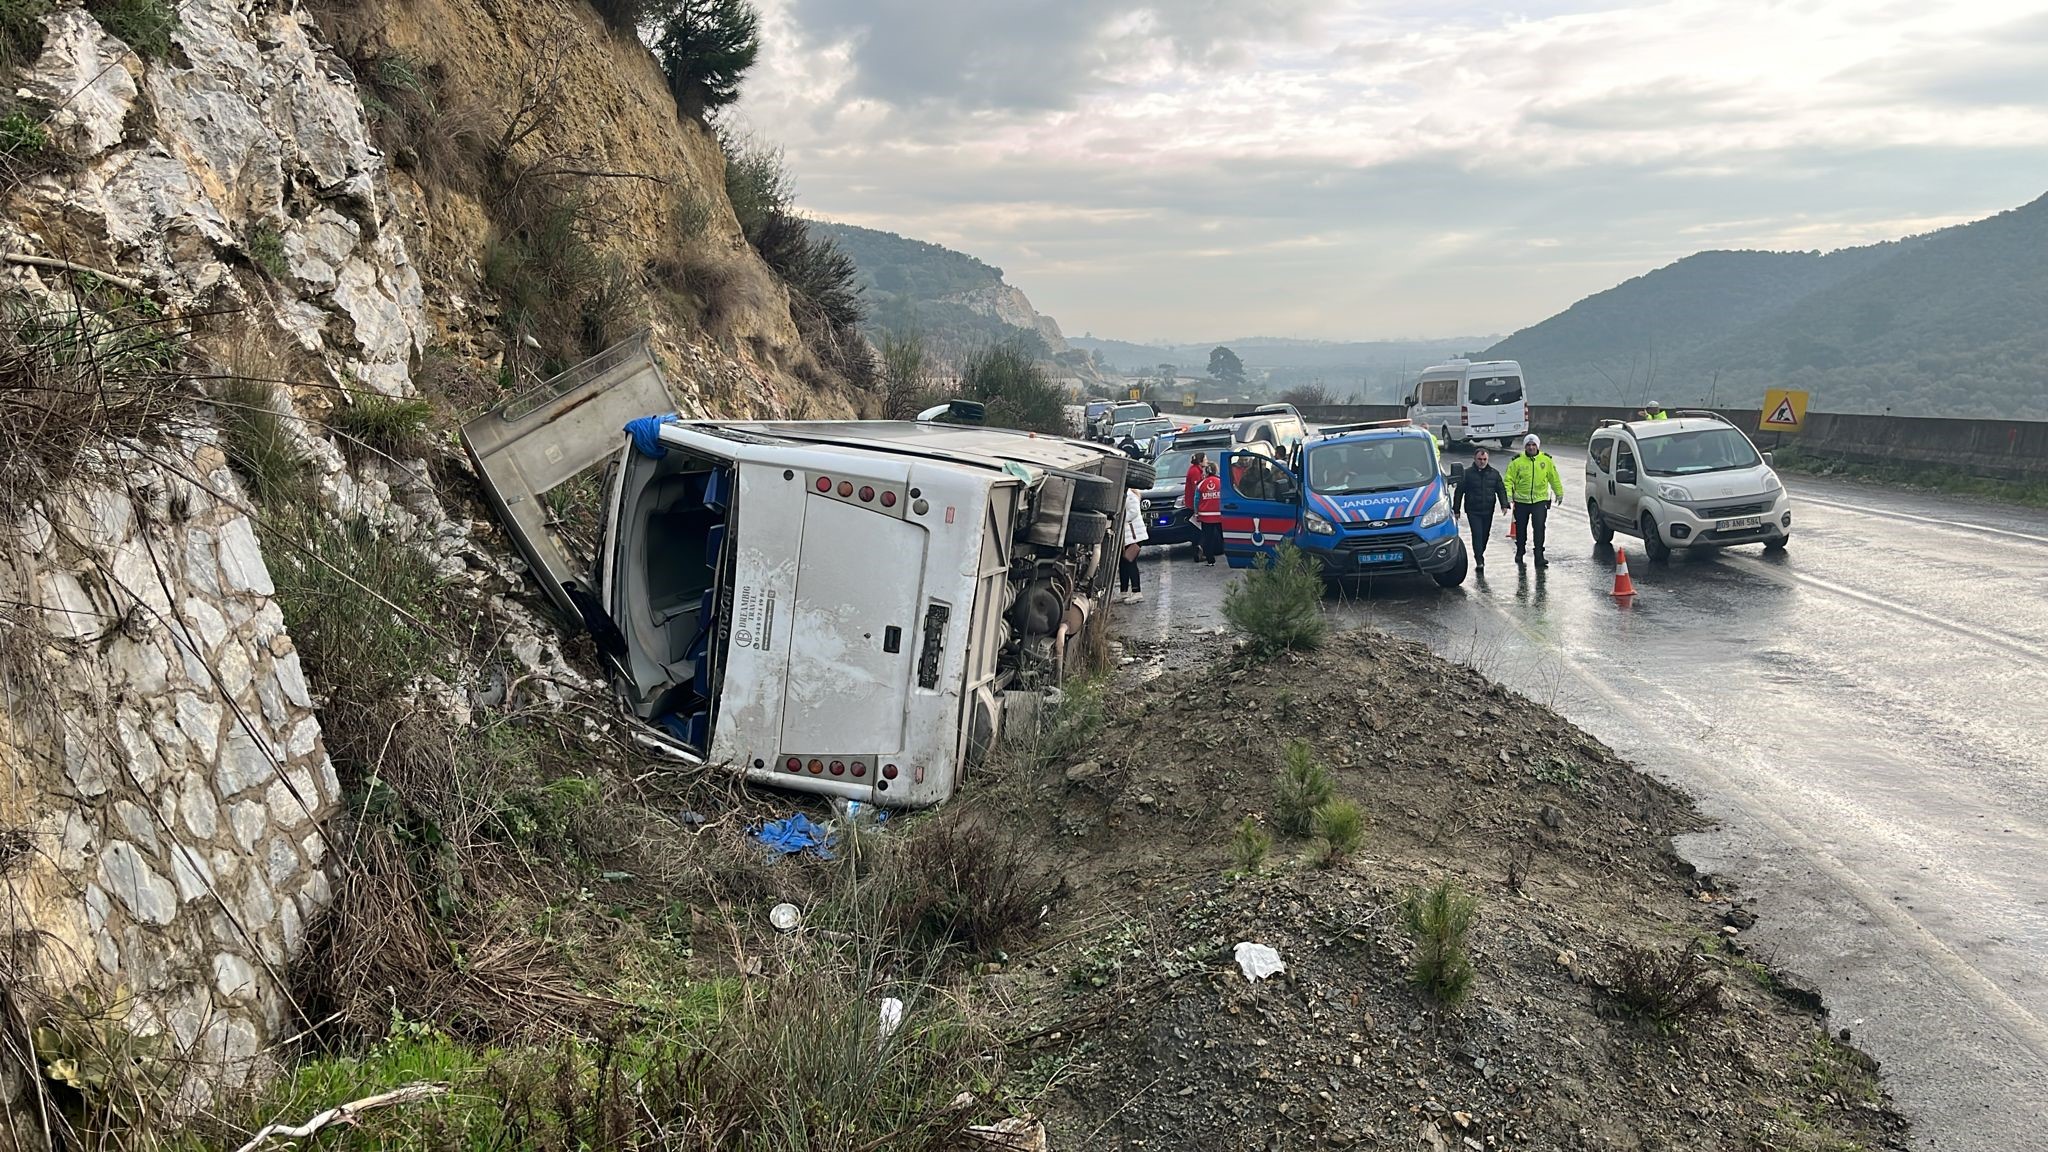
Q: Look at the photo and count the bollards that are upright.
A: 2